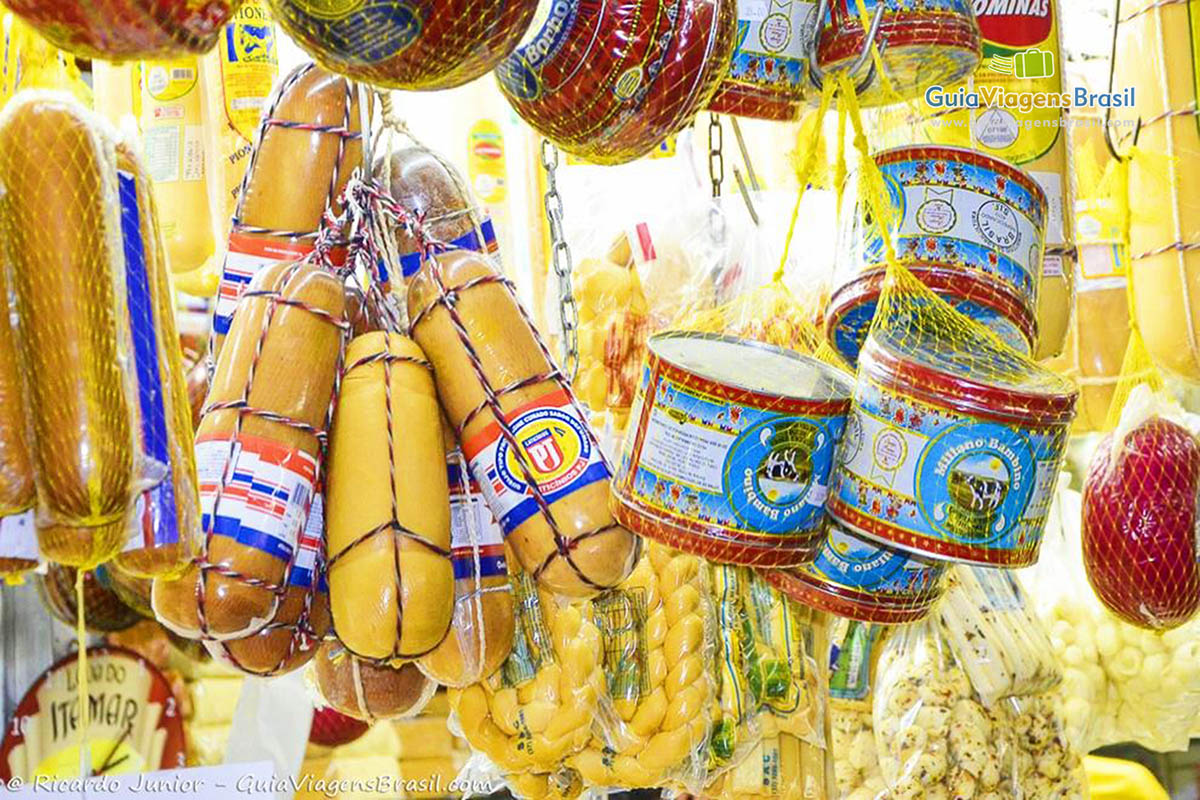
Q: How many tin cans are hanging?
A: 6